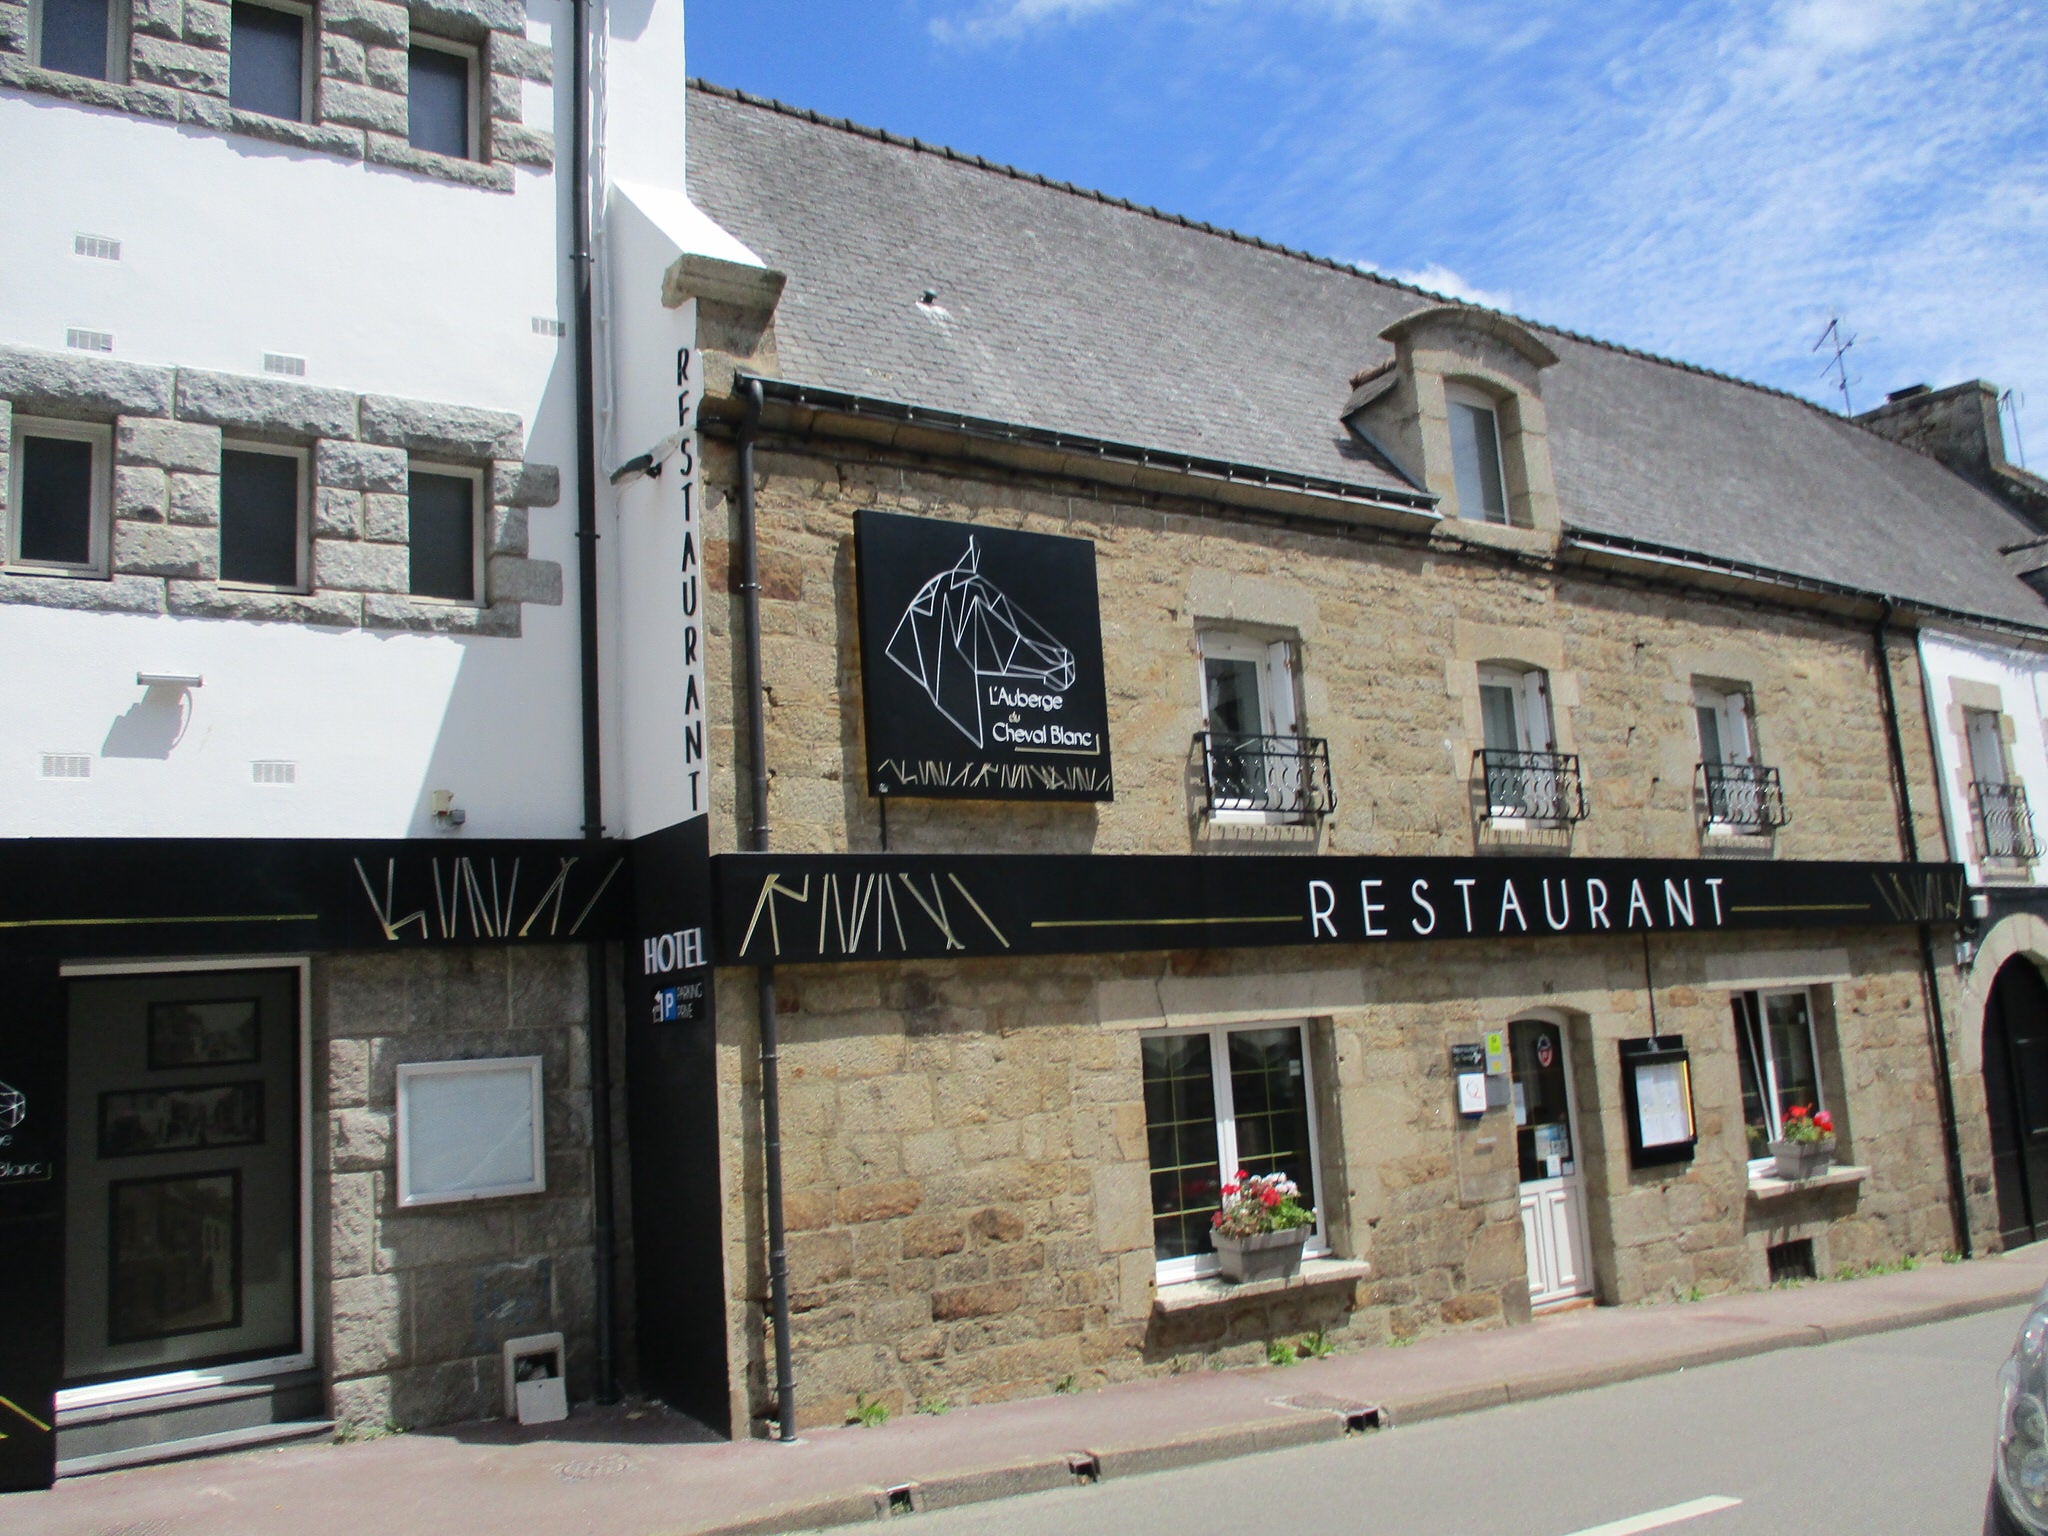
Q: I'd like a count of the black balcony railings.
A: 4